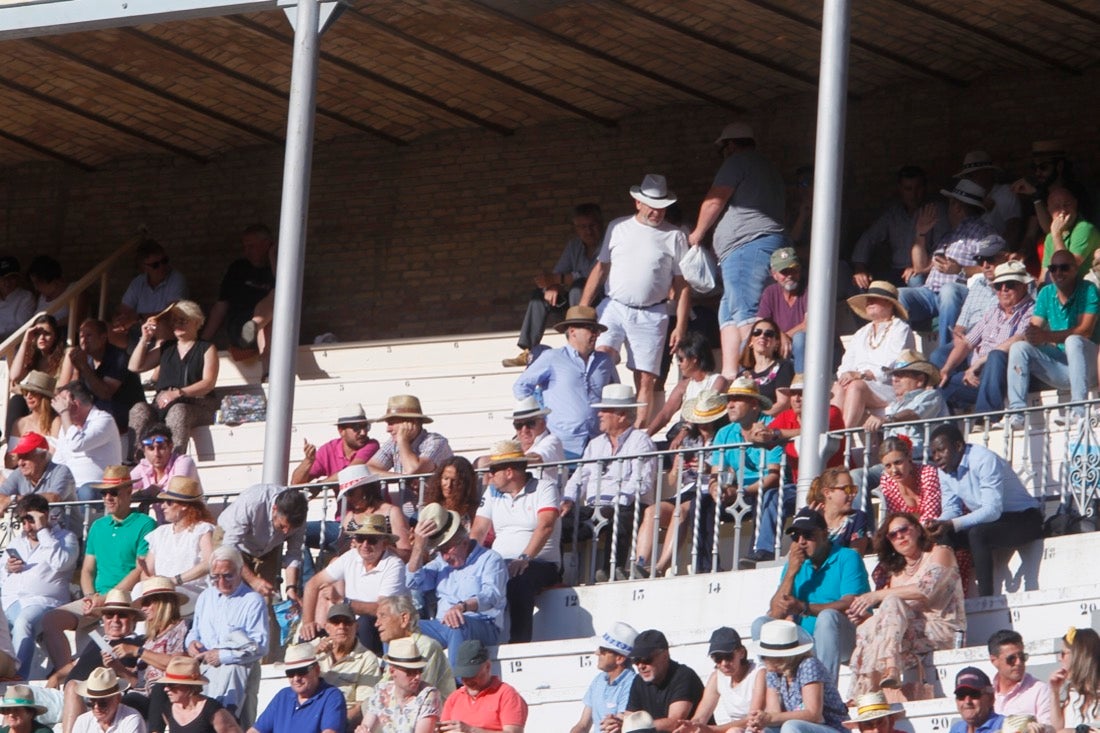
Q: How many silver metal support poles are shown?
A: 2